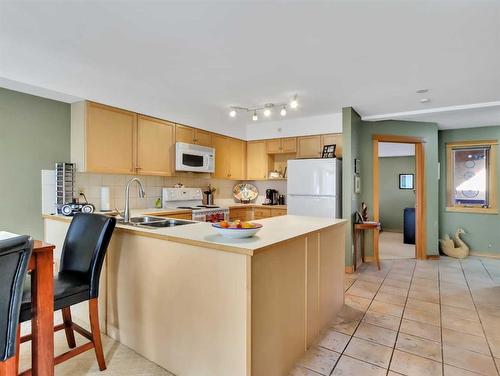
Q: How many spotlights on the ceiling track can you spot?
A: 5